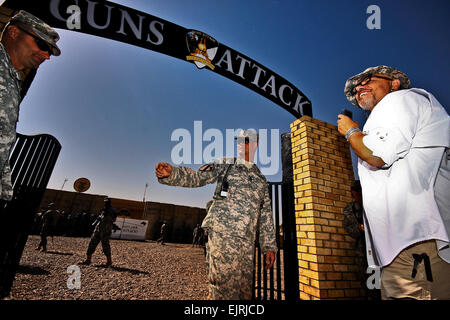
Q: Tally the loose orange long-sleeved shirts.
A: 0